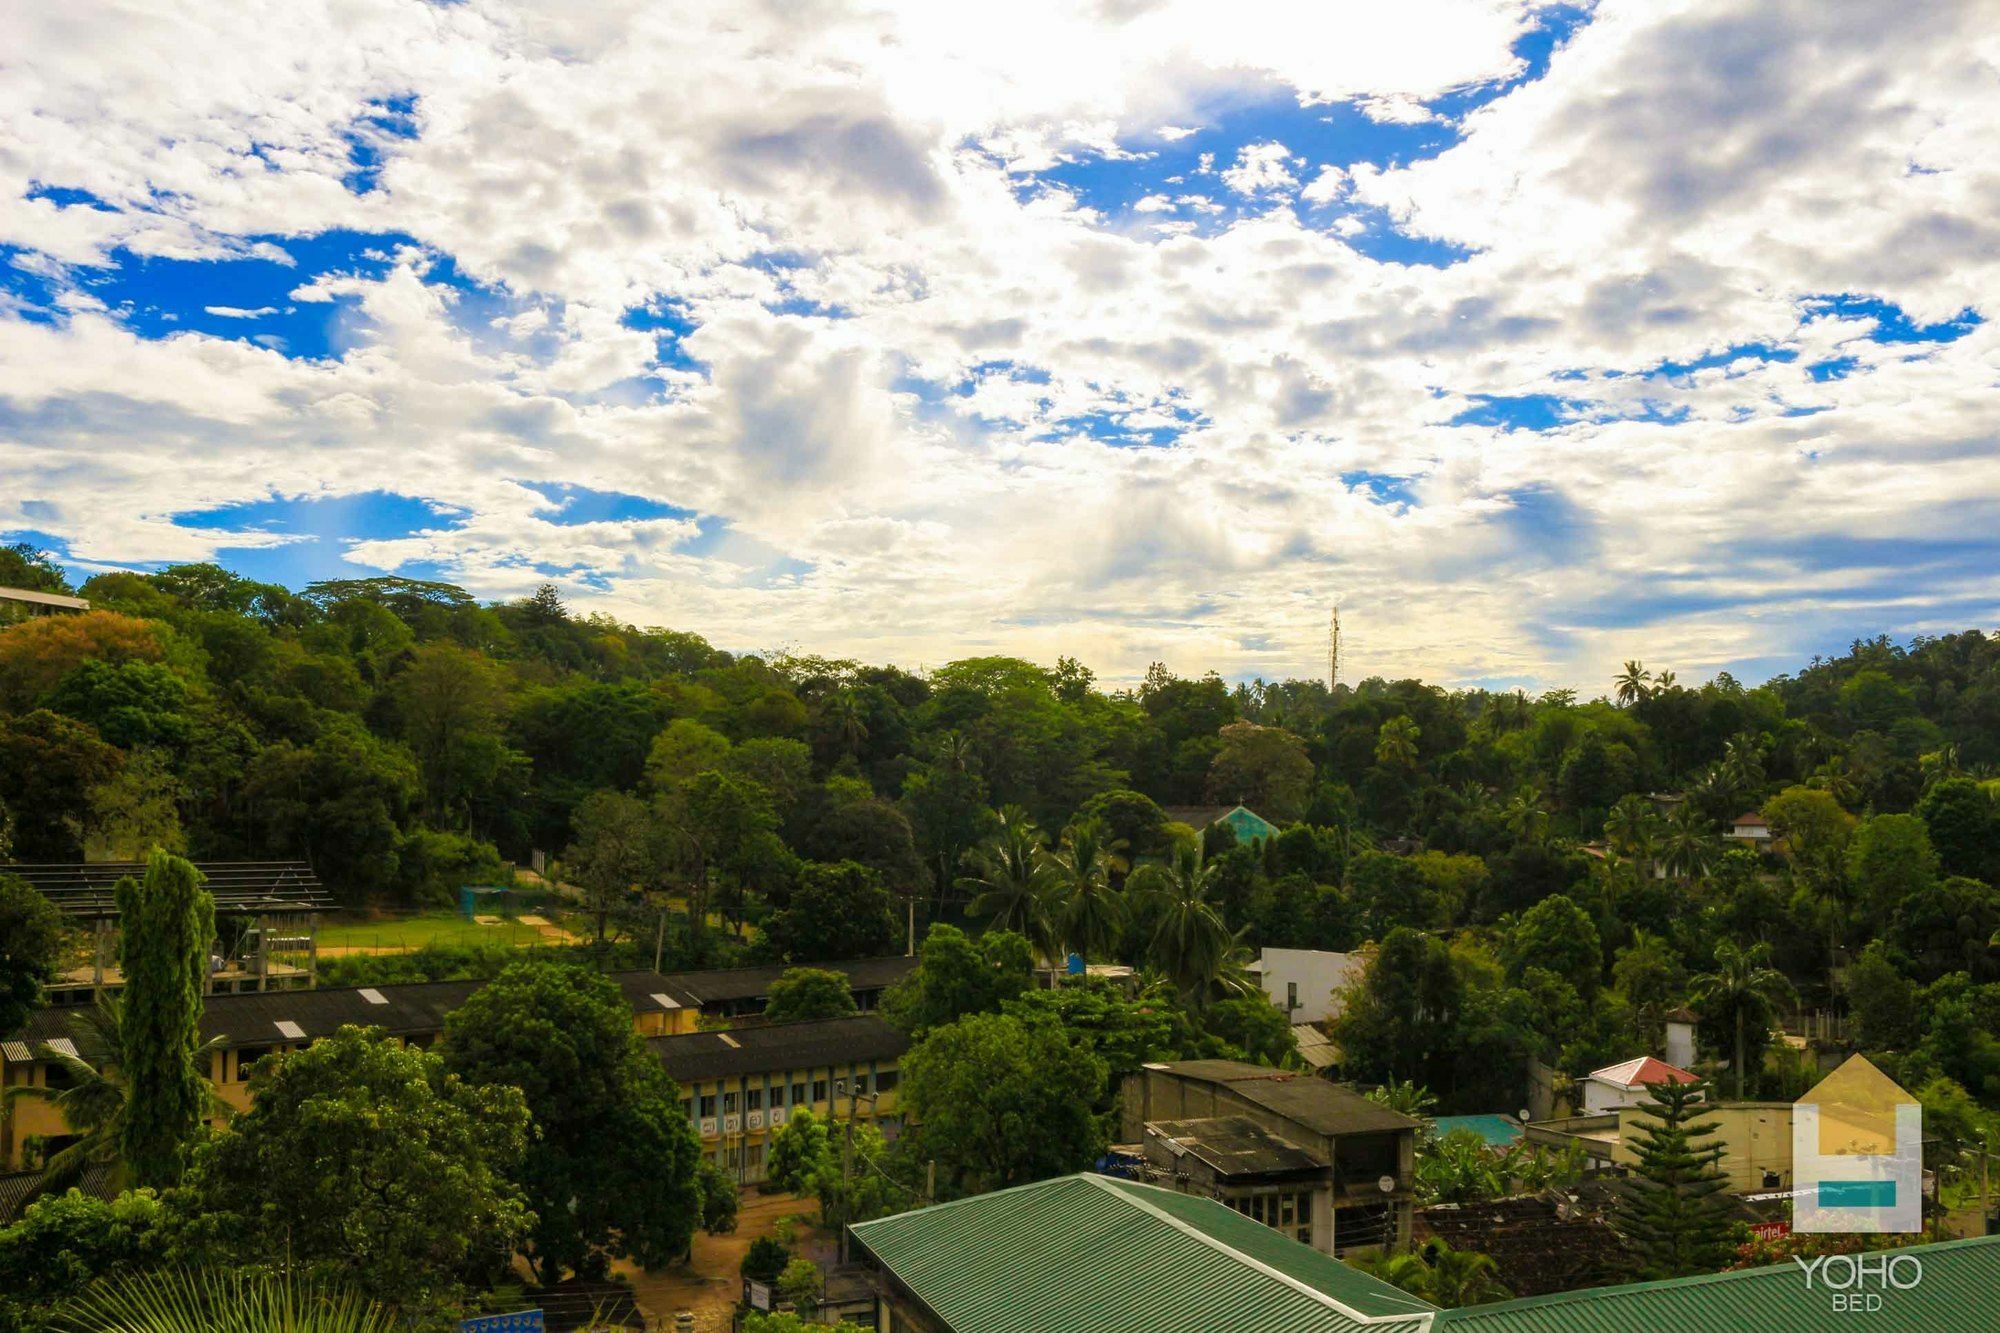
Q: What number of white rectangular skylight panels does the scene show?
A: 6